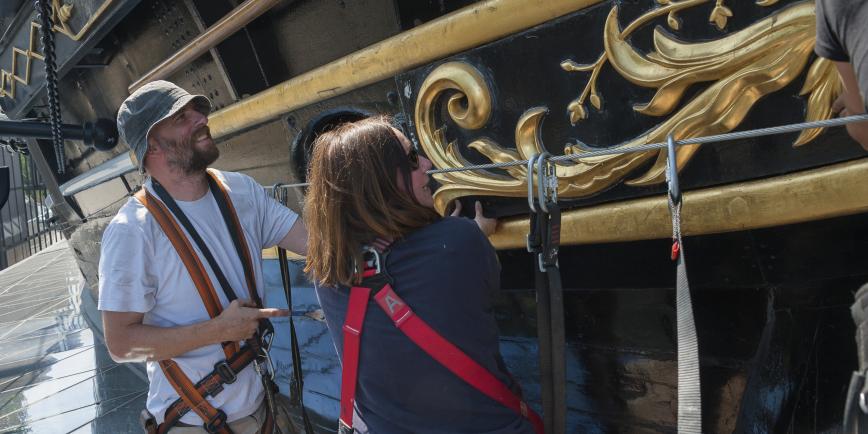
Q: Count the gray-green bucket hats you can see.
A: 1